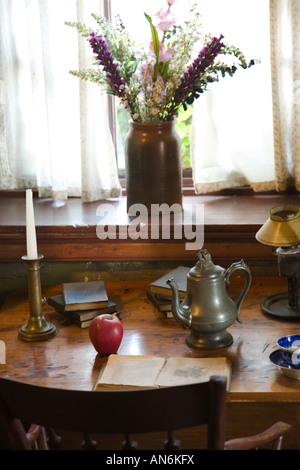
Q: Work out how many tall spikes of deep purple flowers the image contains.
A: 2